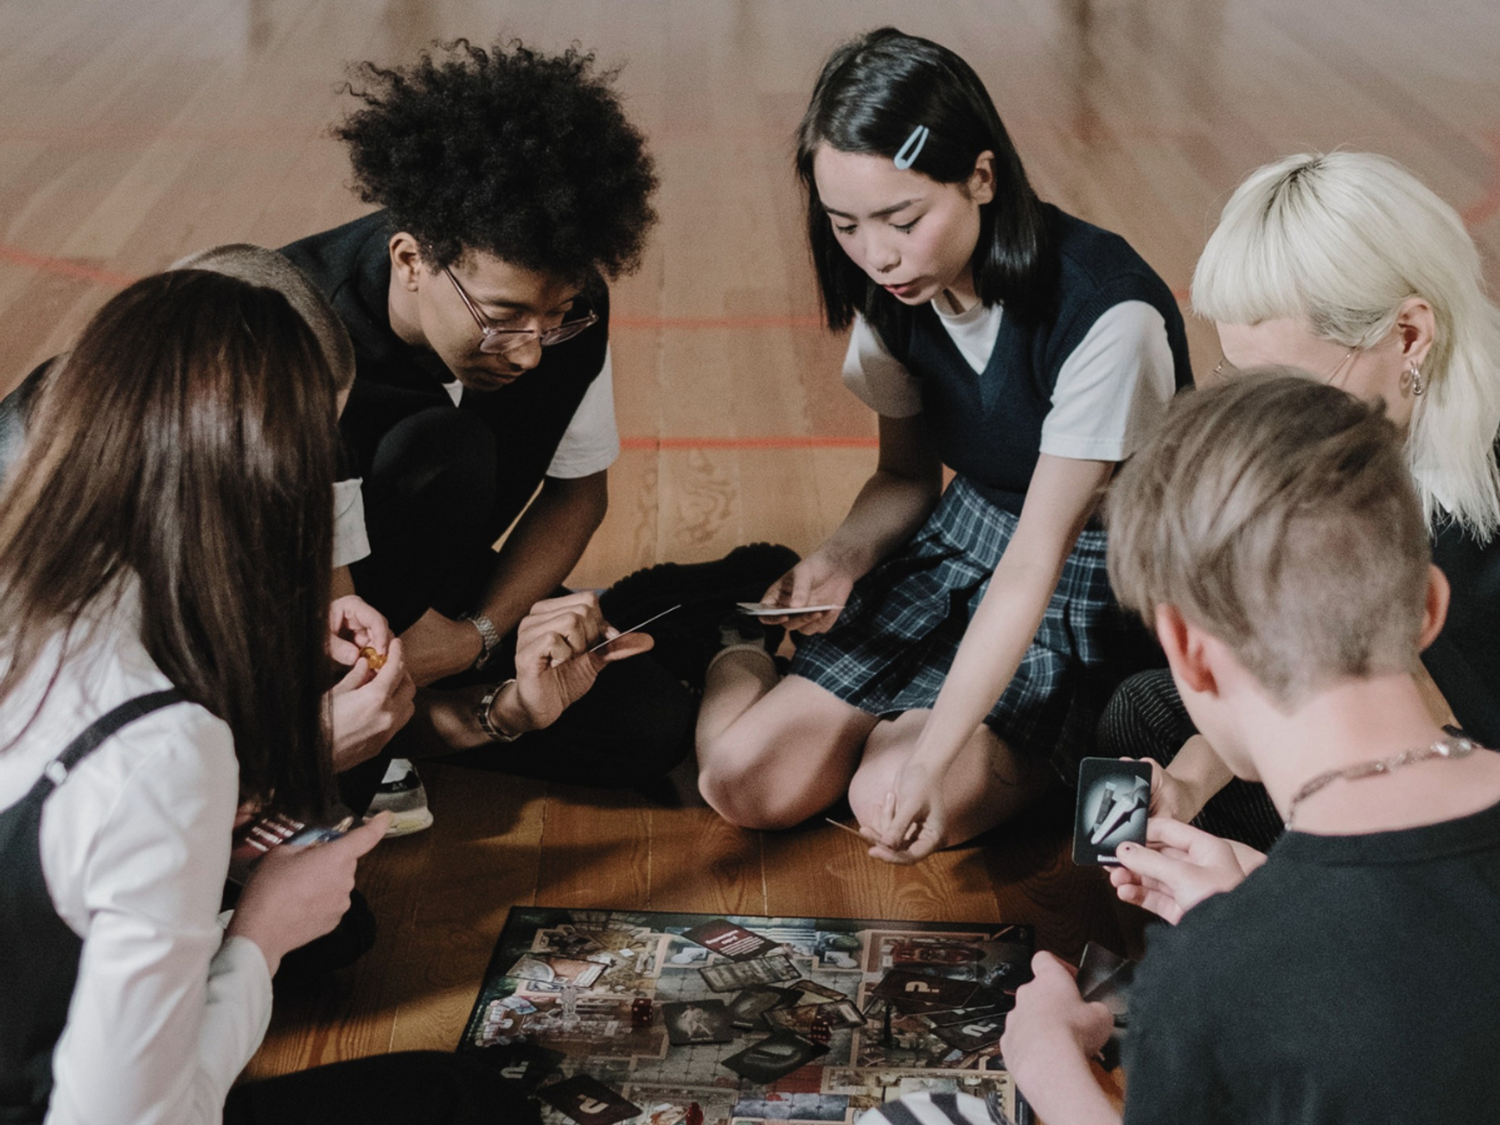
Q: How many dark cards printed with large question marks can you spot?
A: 4